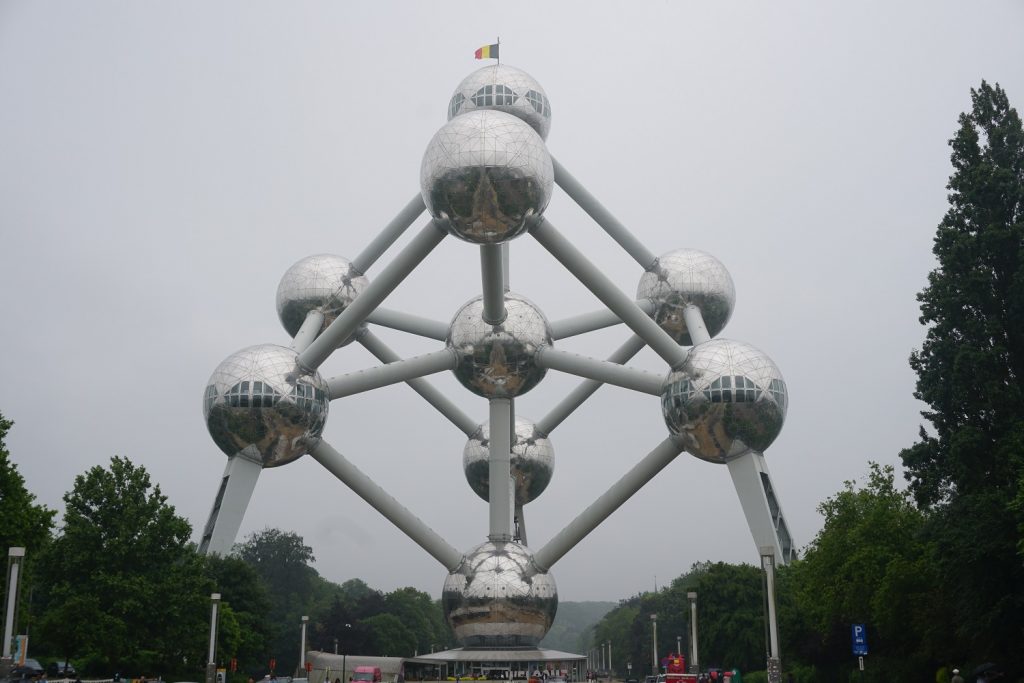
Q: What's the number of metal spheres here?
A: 9